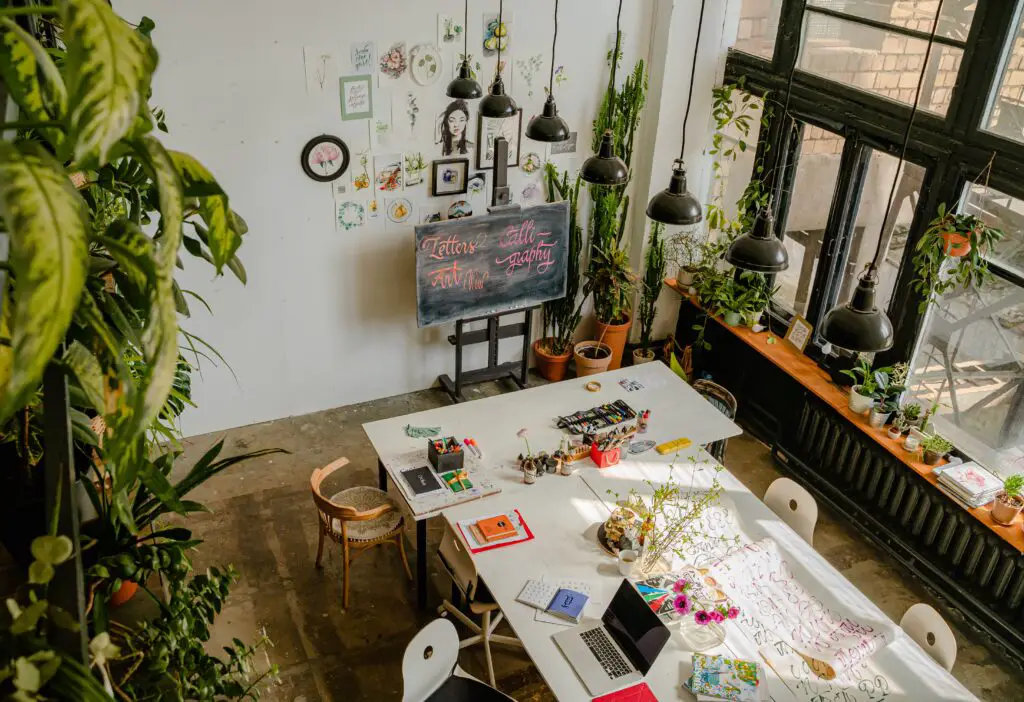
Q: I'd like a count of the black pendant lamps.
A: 7